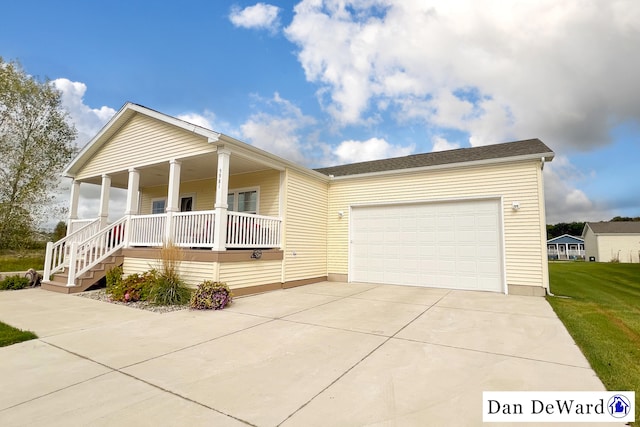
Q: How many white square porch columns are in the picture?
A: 5